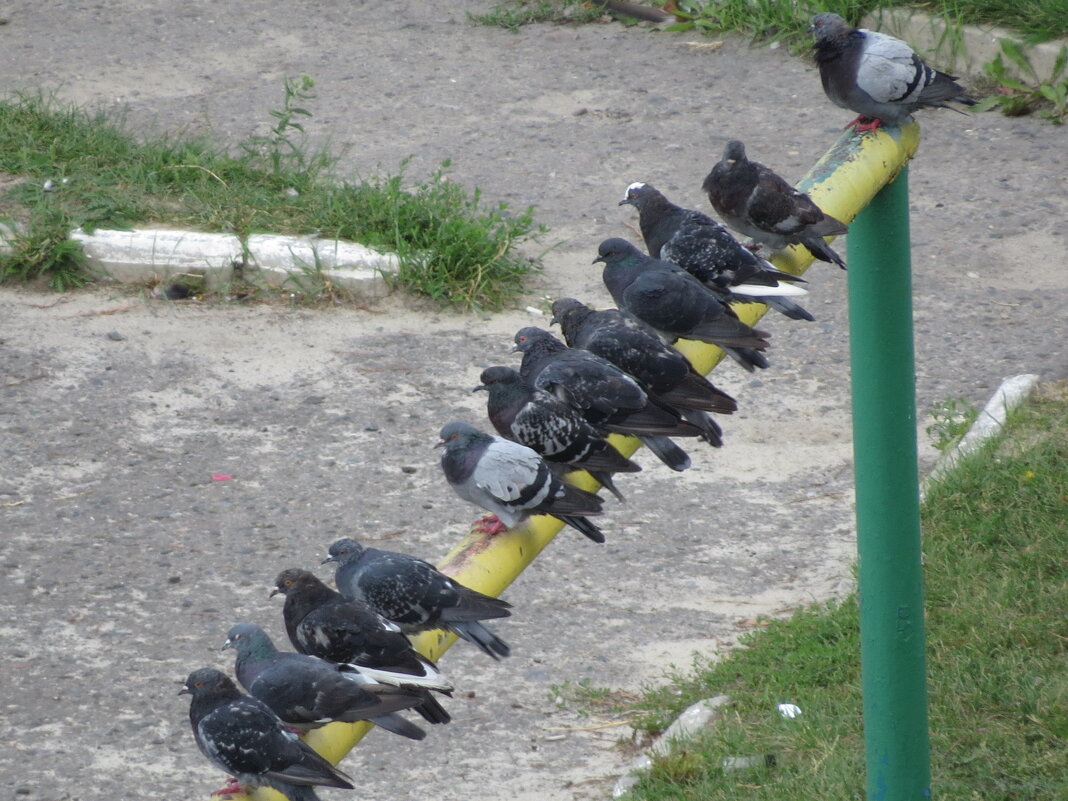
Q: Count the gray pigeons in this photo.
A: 2